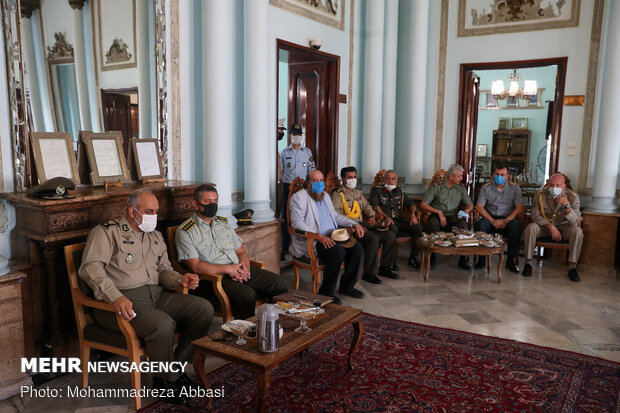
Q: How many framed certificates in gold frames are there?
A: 3